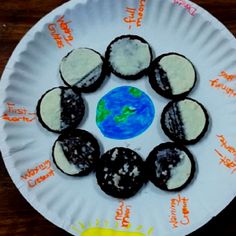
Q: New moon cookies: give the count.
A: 1